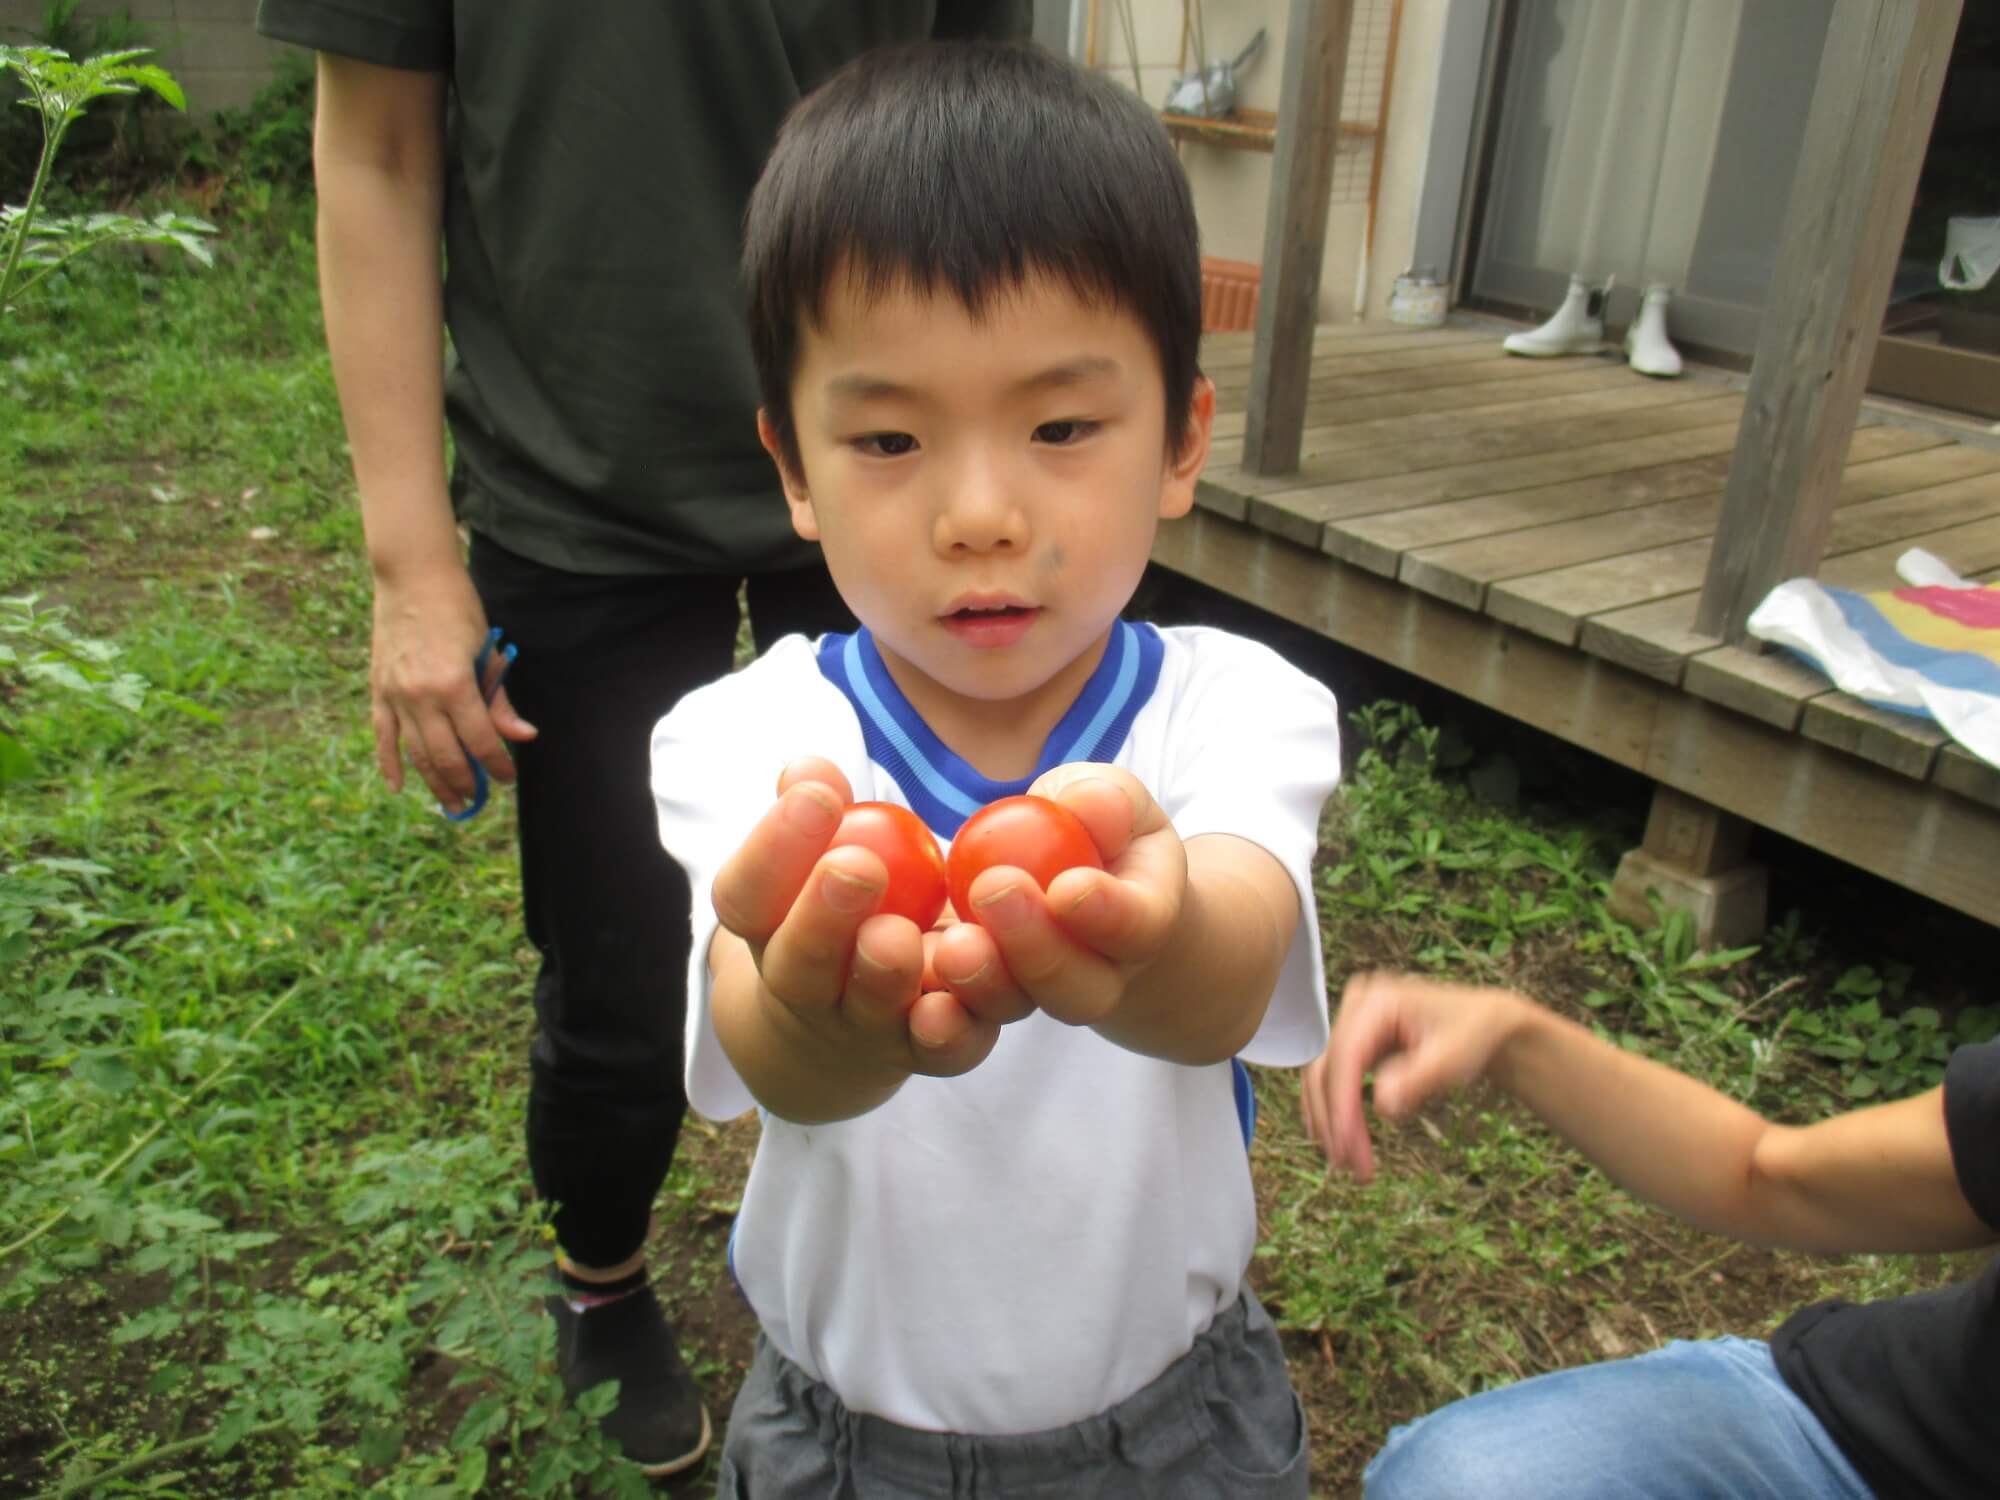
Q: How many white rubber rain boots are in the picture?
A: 2